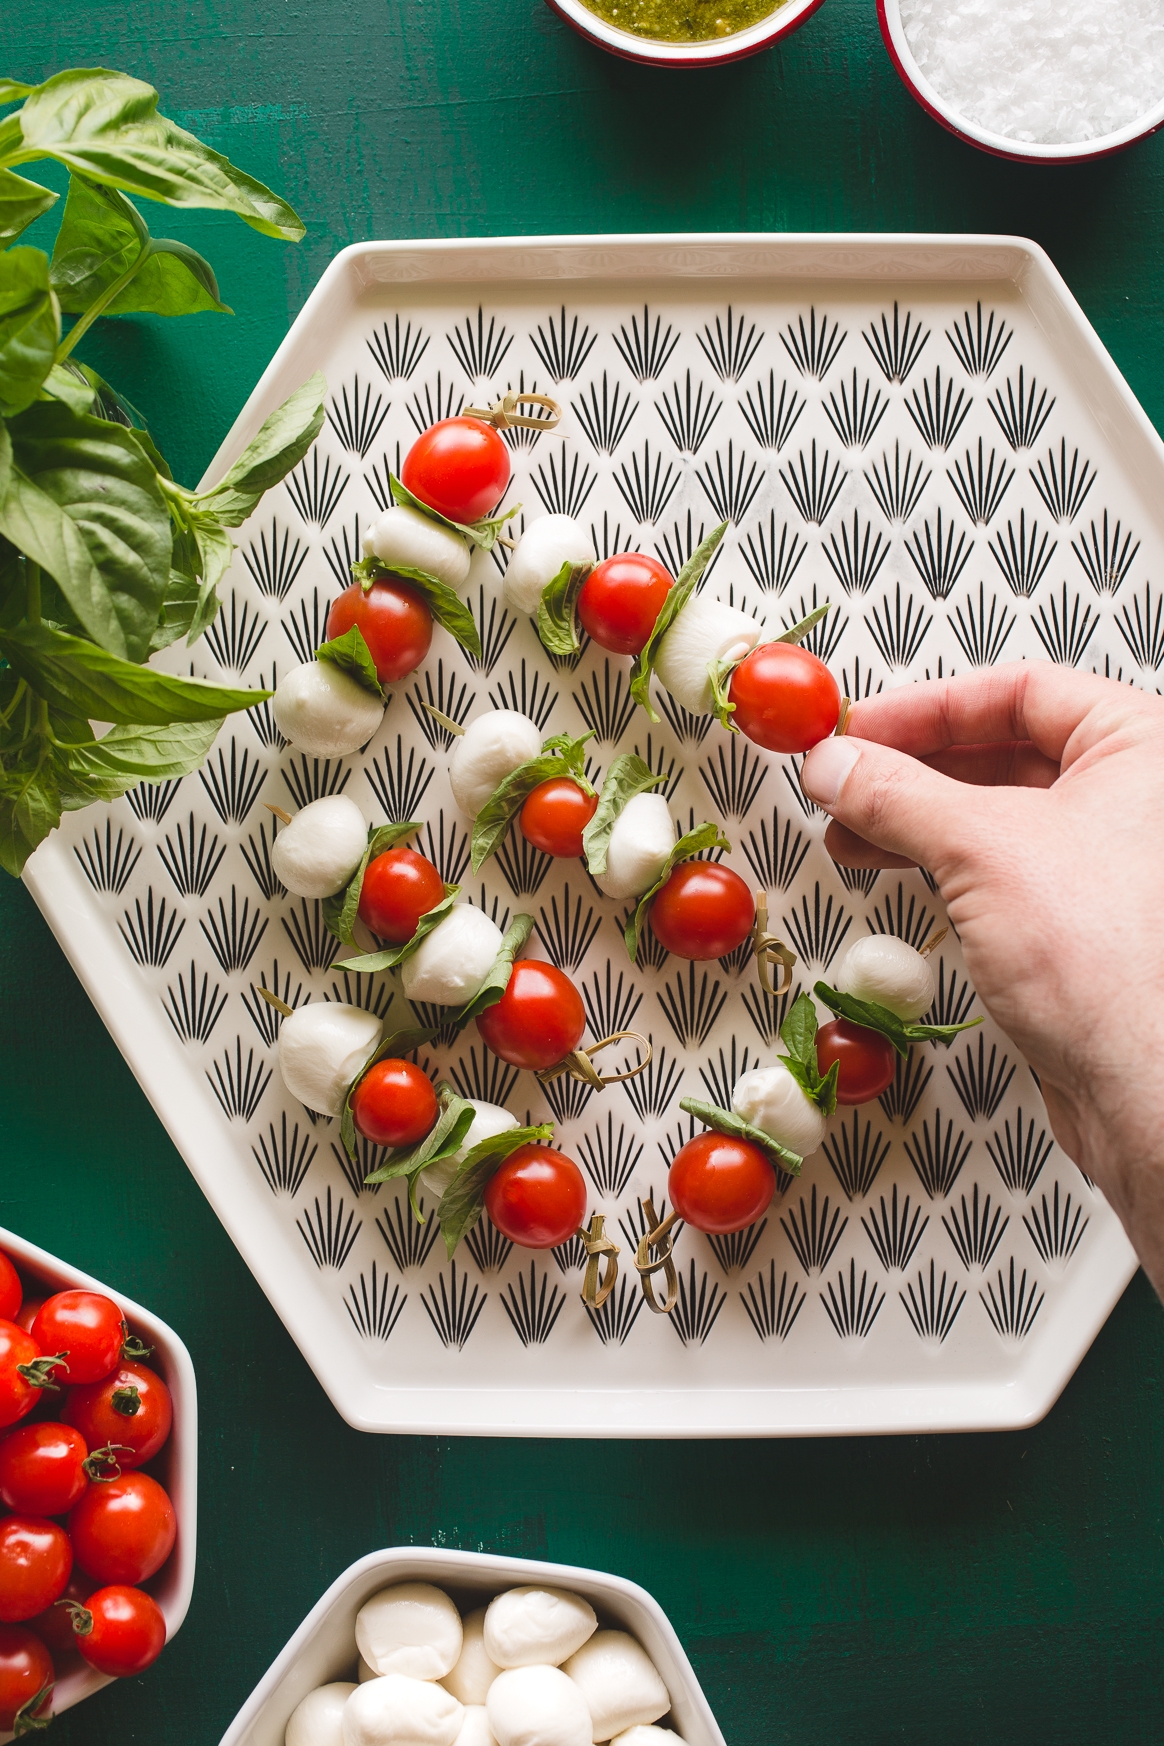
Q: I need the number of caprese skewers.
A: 6